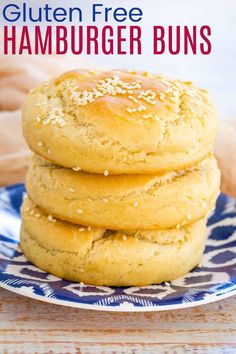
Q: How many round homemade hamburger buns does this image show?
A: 3